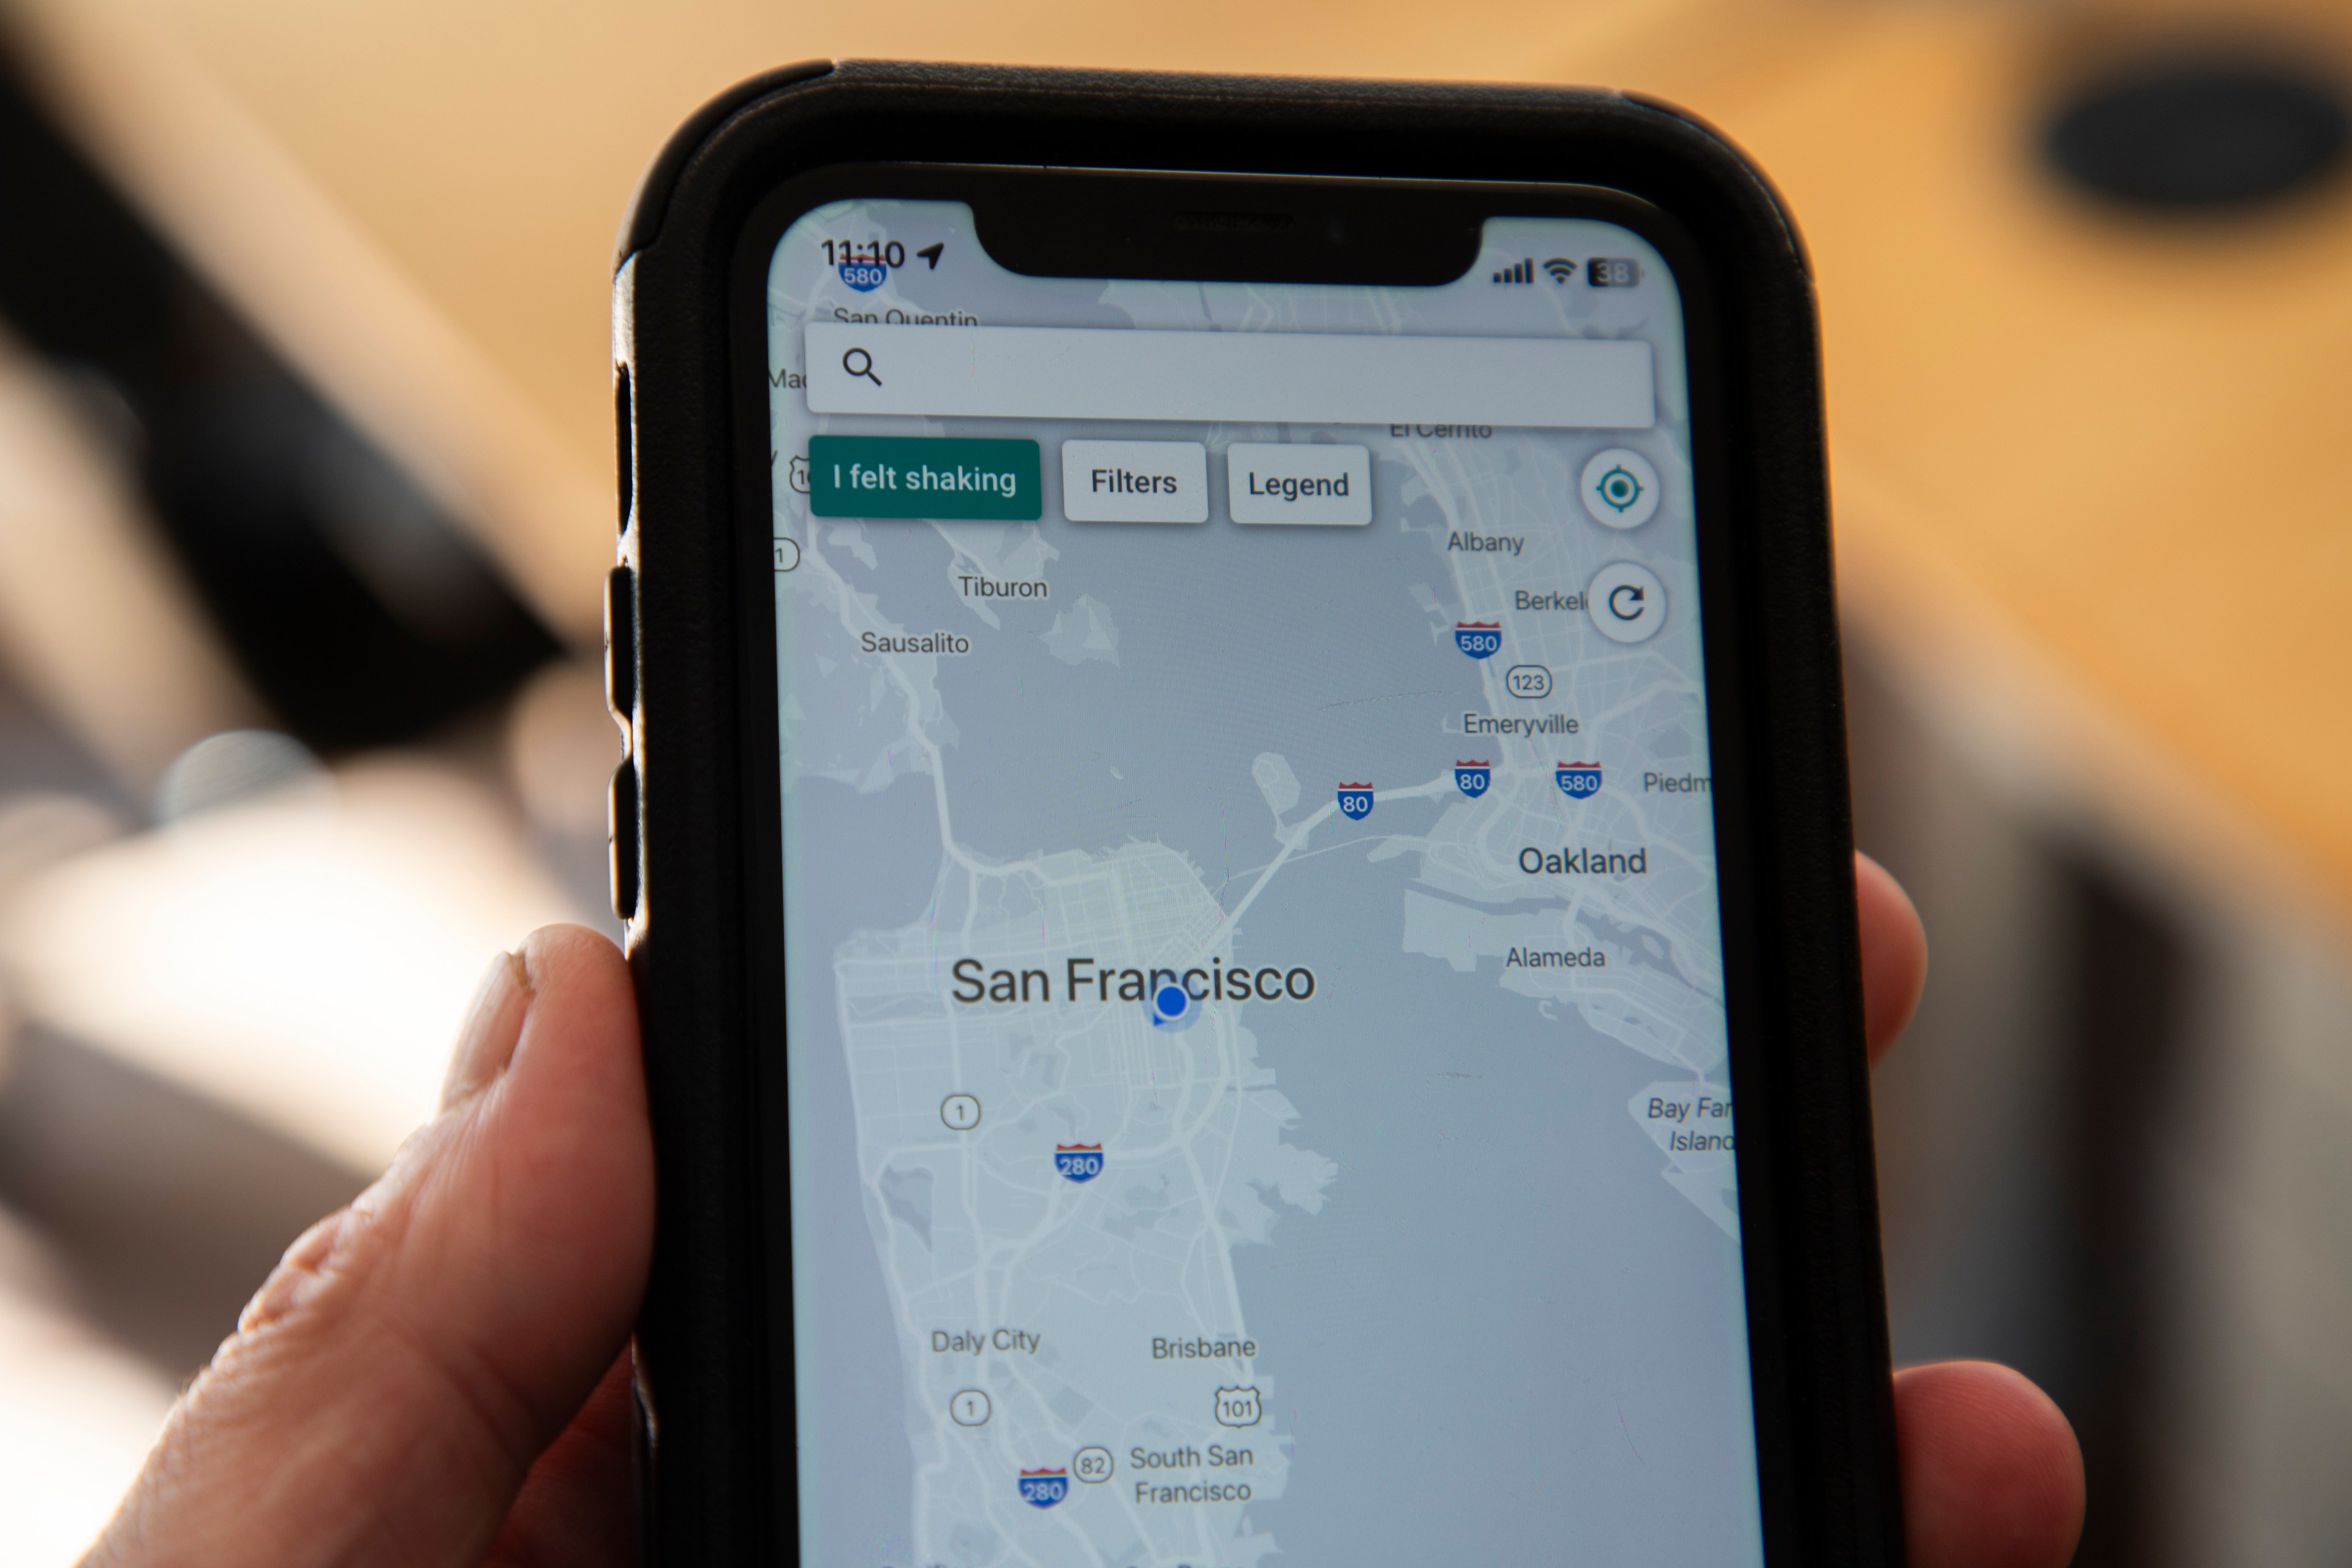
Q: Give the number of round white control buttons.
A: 2